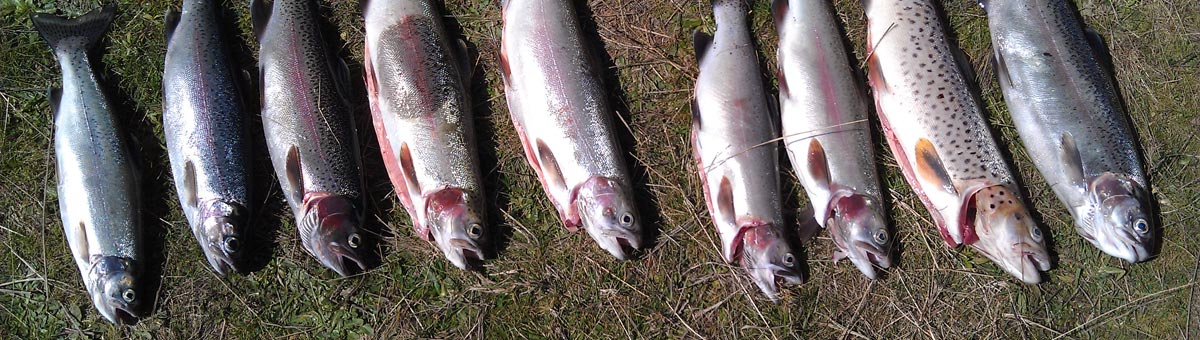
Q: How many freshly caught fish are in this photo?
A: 9